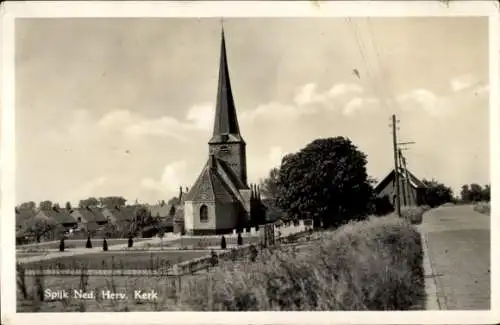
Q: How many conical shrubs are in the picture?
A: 6